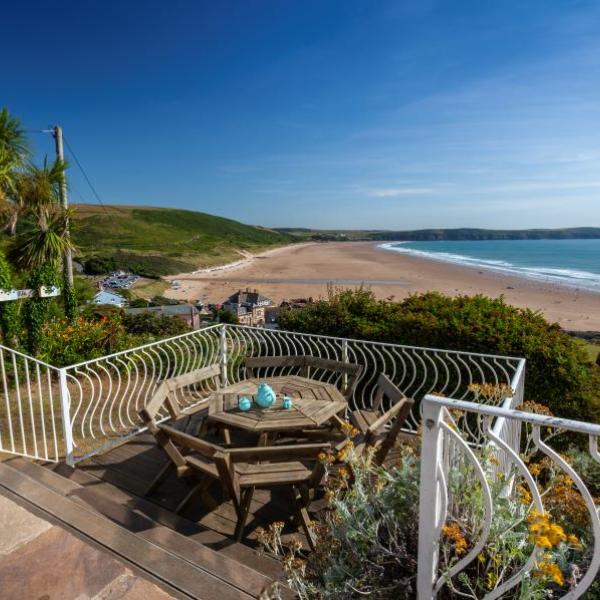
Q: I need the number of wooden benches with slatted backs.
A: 4